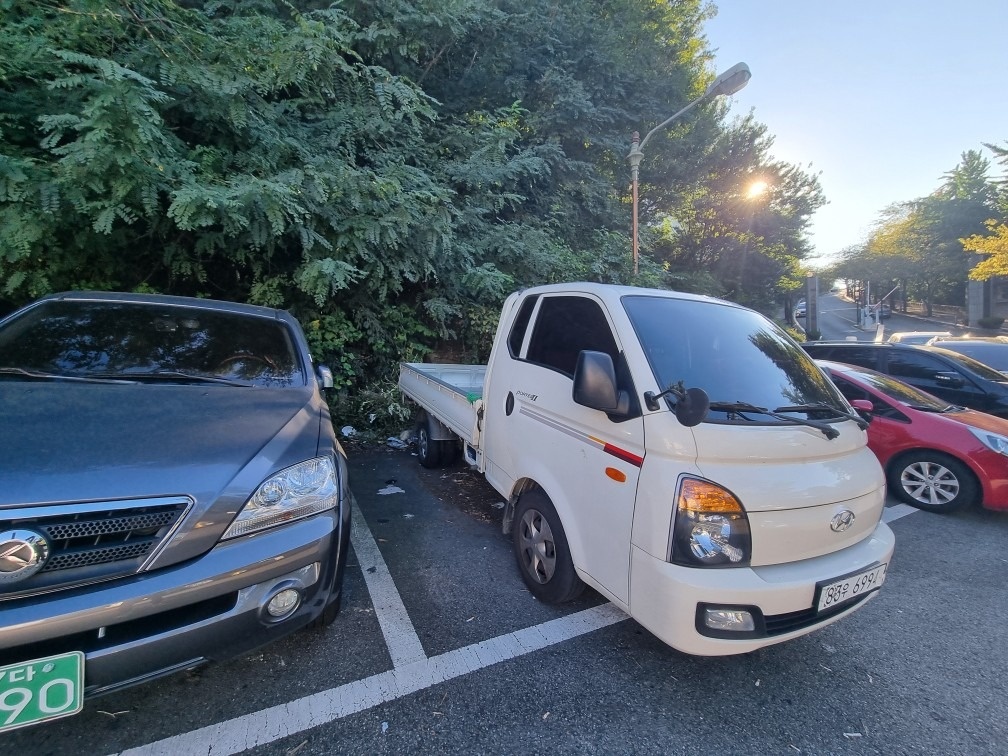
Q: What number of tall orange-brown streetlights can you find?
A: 1